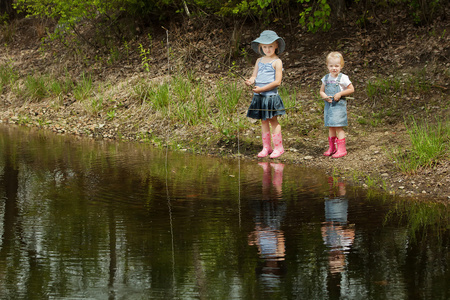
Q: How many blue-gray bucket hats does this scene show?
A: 1